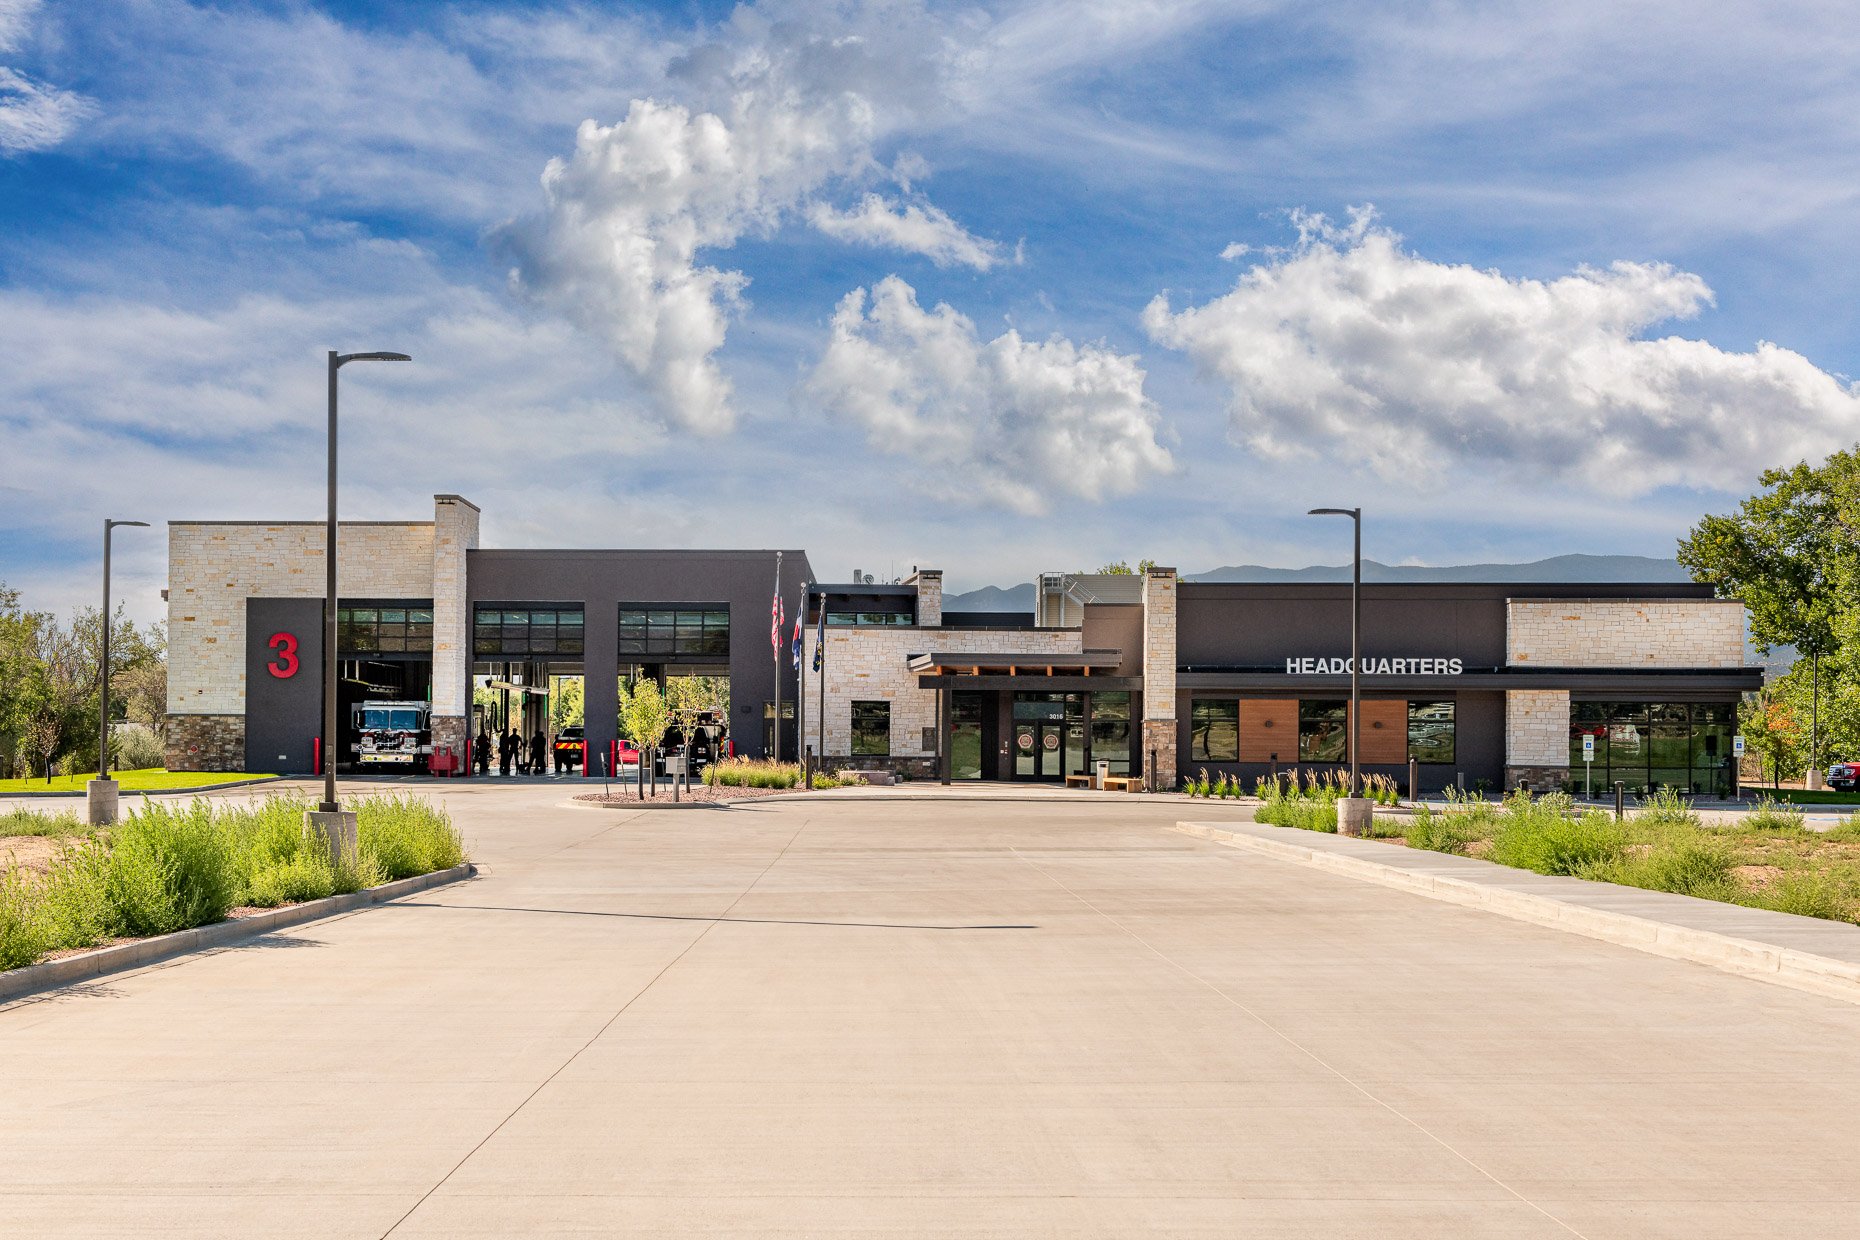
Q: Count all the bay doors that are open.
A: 3